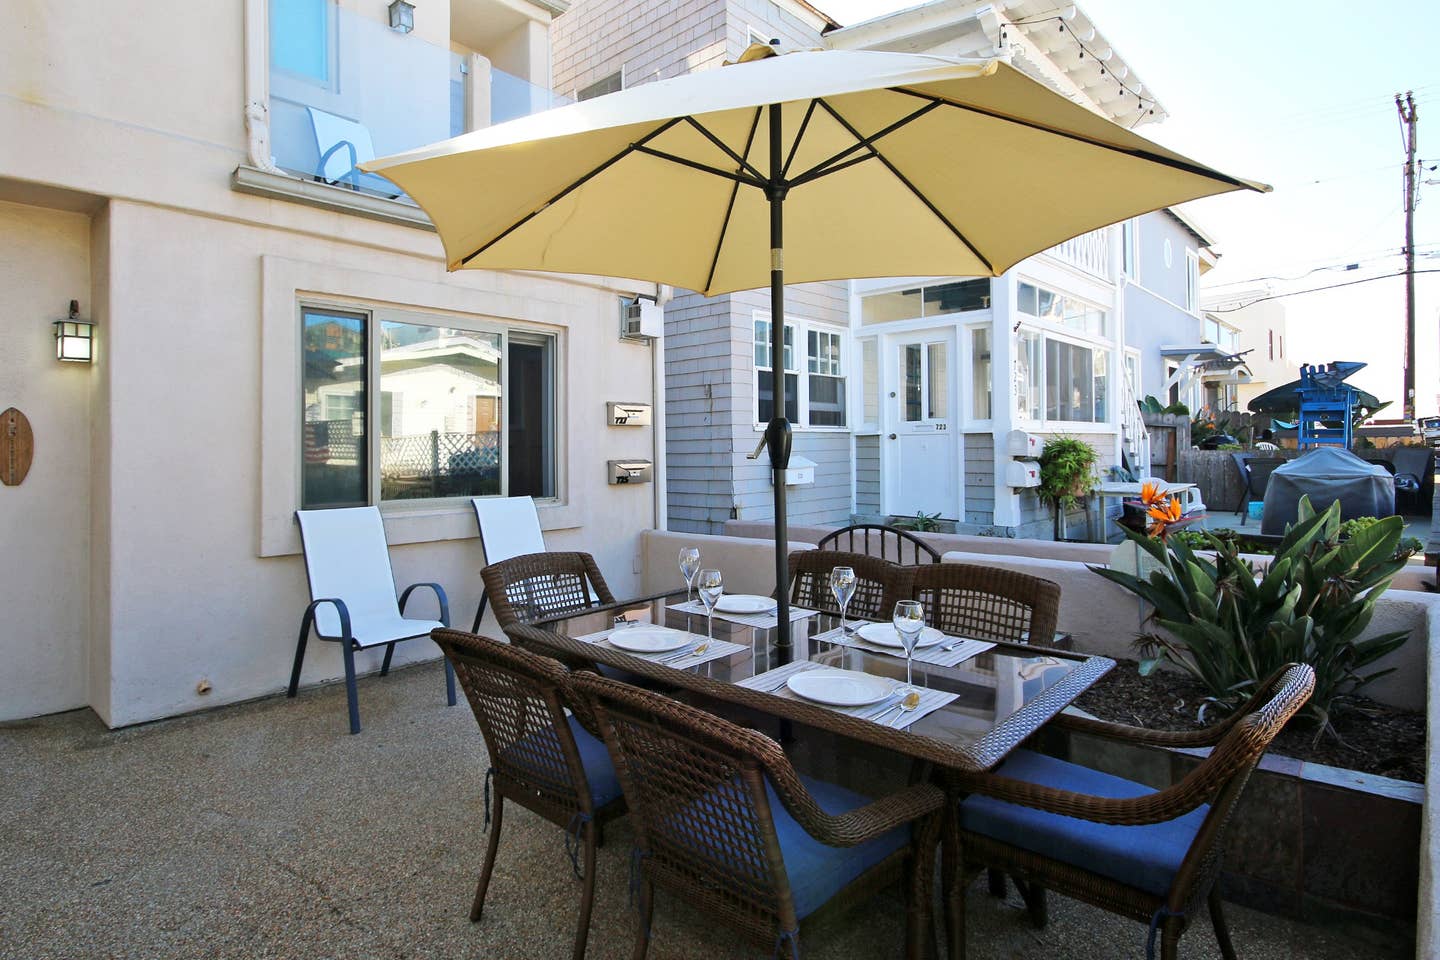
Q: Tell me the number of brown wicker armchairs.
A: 6